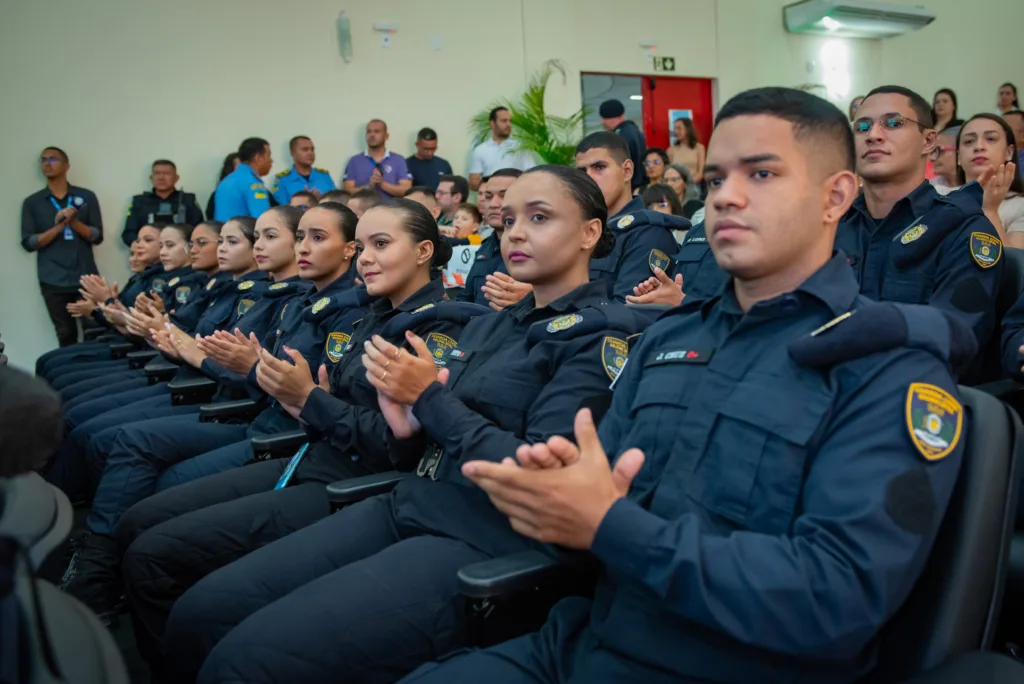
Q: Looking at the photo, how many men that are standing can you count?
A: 8